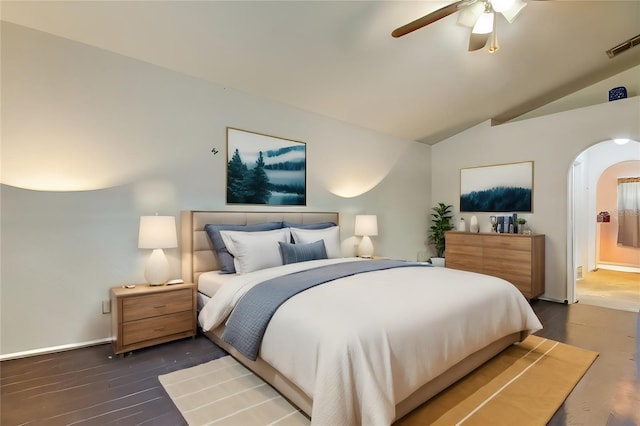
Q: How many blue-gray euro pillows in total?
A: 2